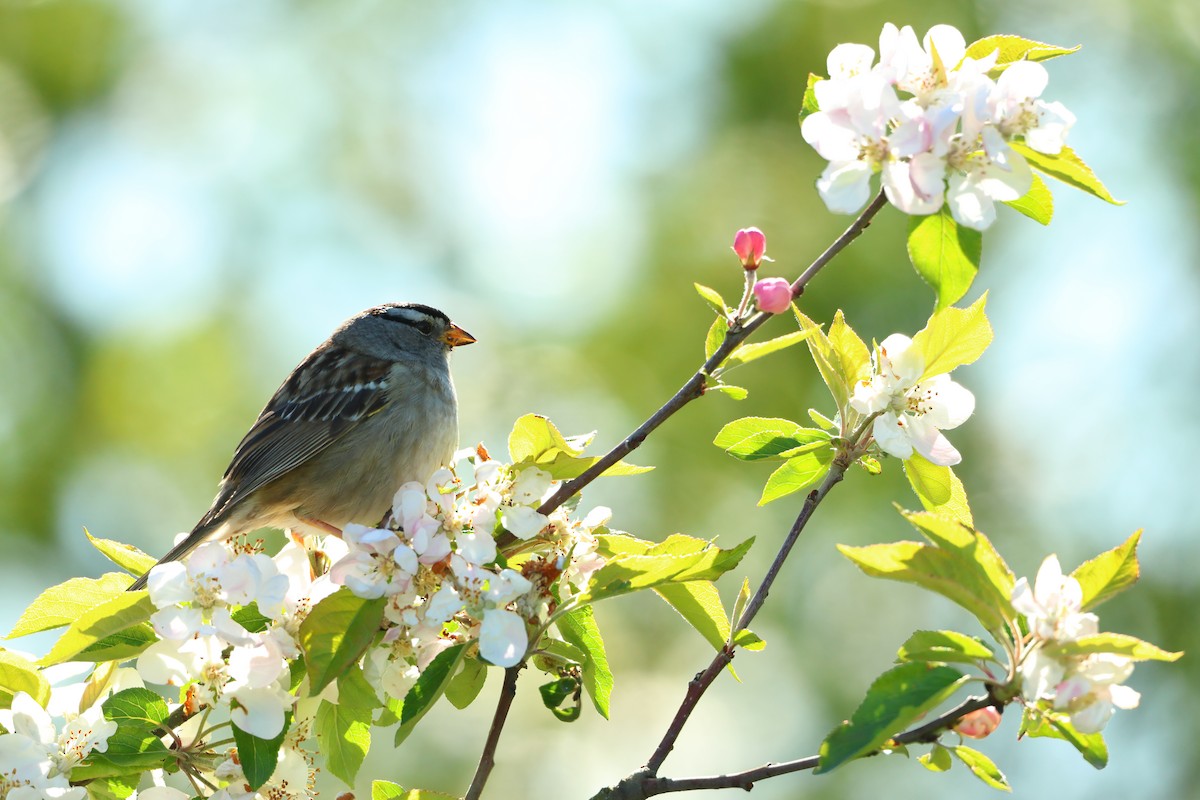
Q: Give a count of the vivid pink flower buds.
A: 2